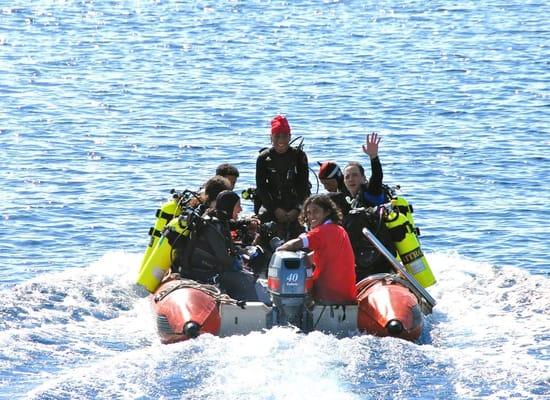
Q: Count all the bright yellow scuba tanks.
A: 4